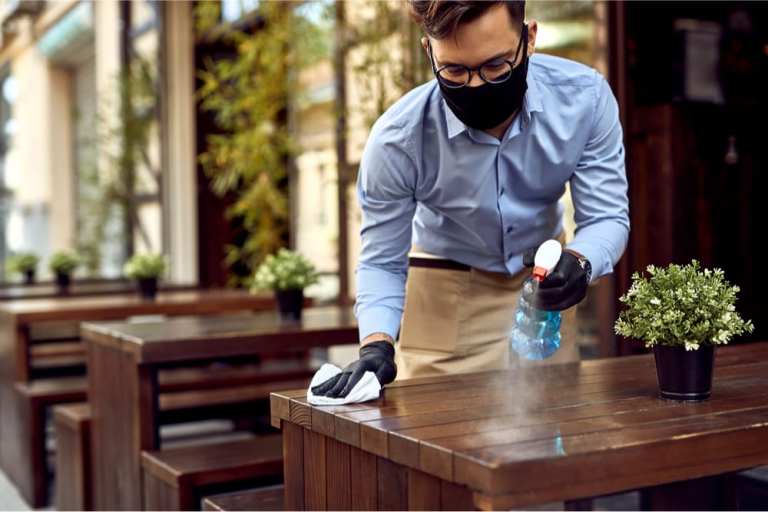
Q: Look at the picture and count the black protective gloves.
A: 2